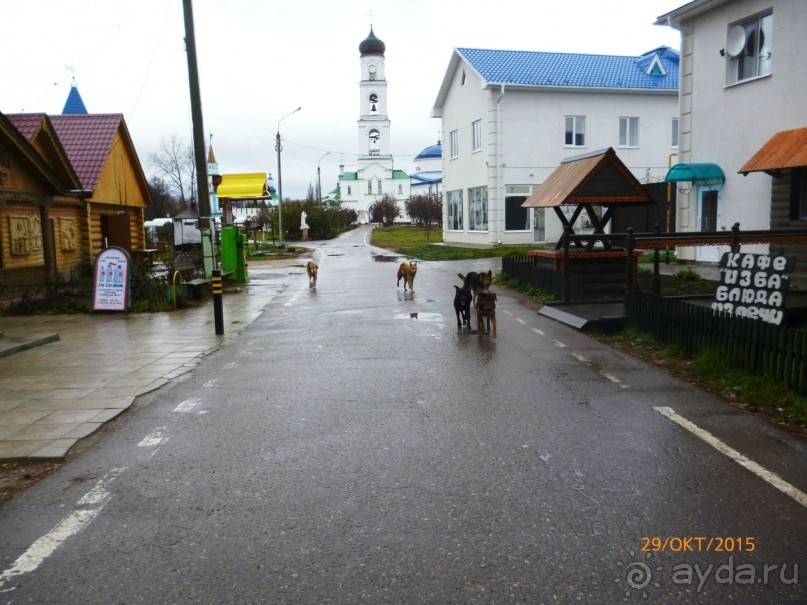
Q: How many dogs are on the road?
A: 5